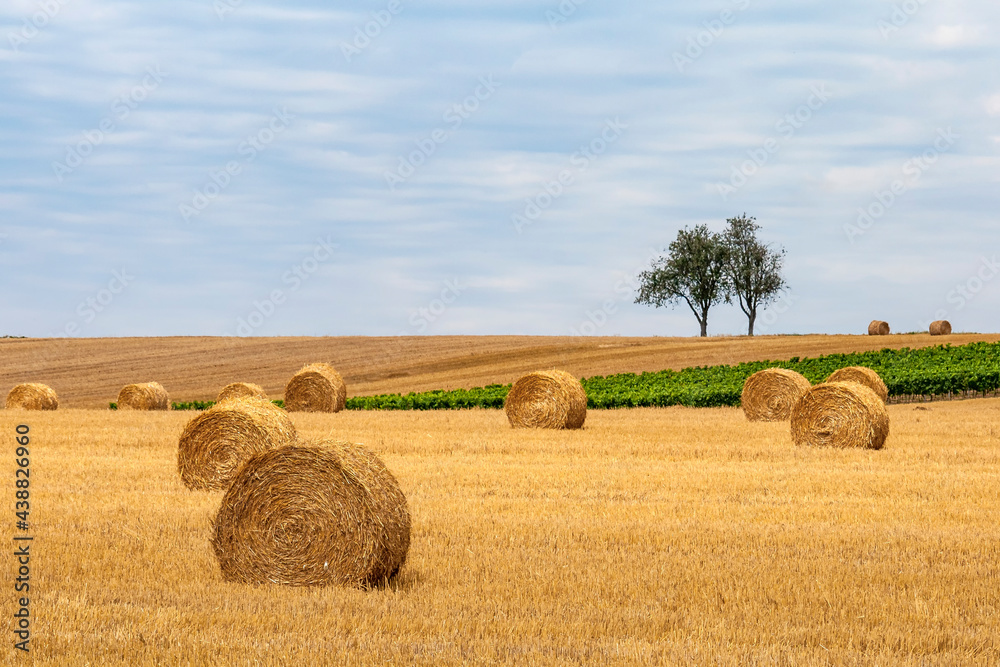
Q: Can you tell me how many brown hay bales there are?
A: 12